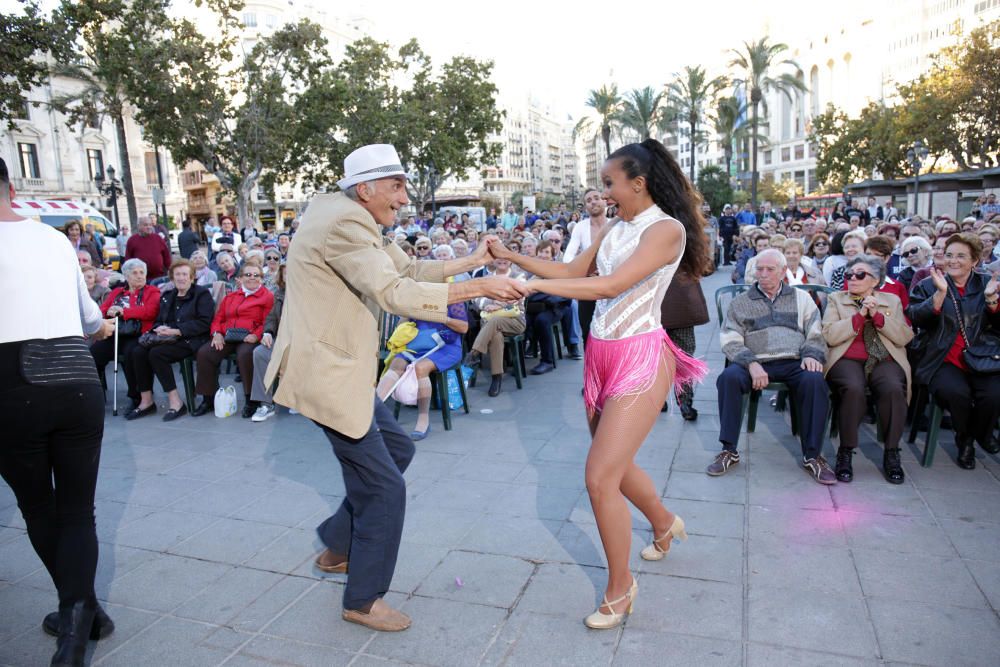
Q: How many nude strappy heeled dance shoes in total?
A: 2